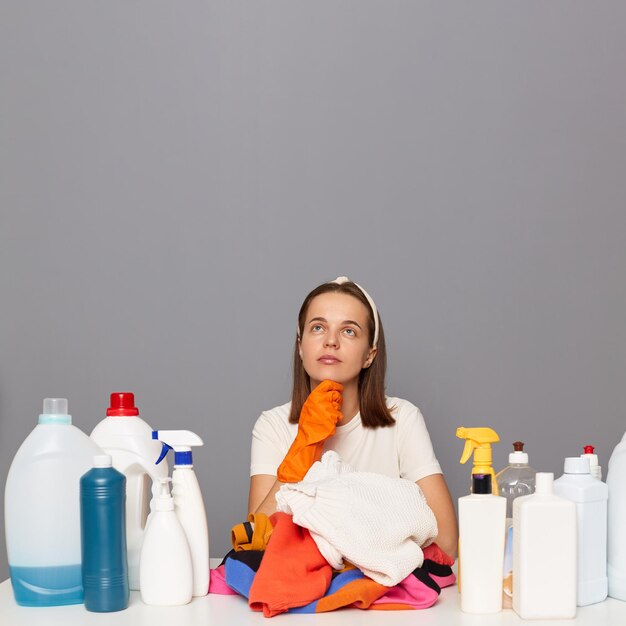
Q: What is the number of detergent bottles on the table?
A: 12